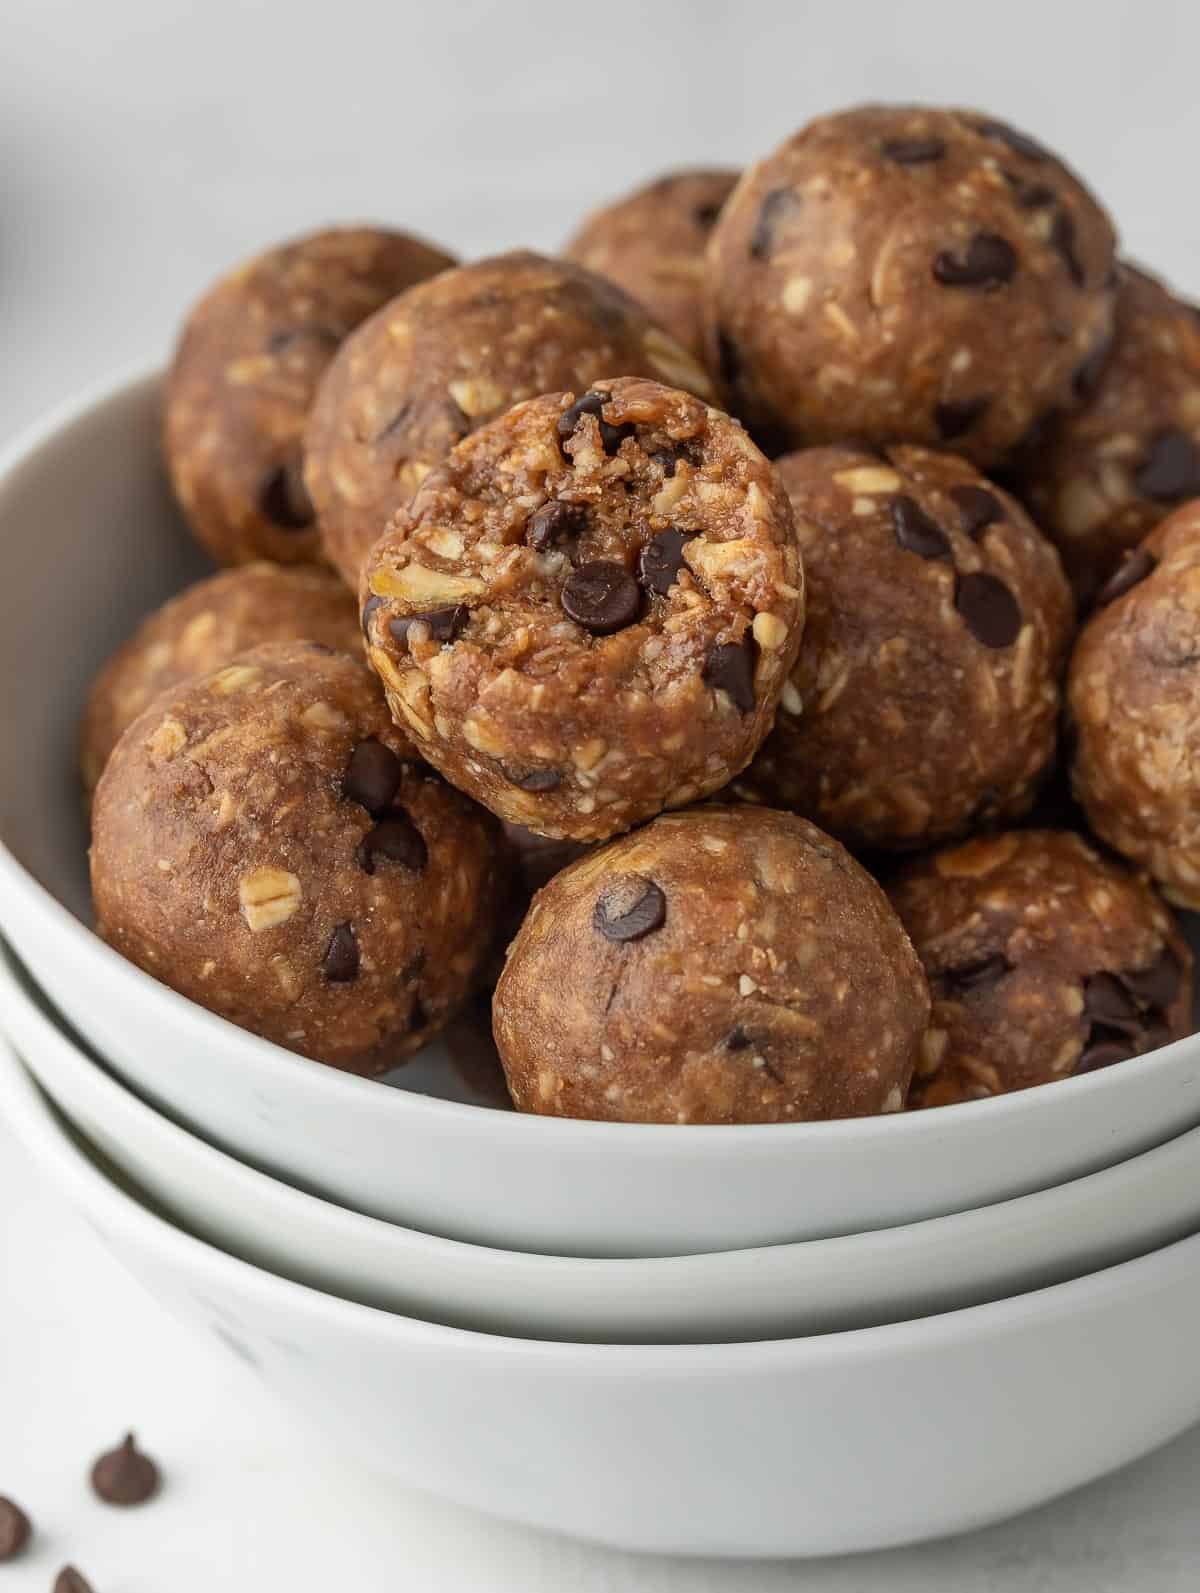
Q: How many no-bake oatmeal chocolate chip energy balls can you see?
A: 12